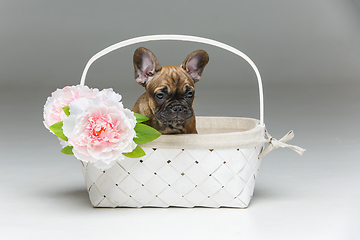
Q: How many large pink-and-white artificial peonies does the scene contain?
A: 2